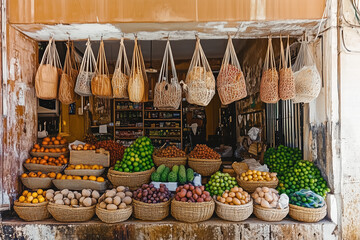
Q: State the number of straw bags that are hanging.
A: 12